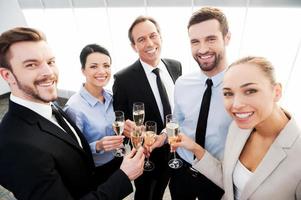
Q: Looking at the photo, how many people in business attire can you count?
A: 5